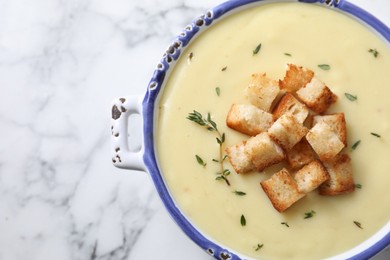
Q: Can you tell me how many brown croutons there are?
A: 14